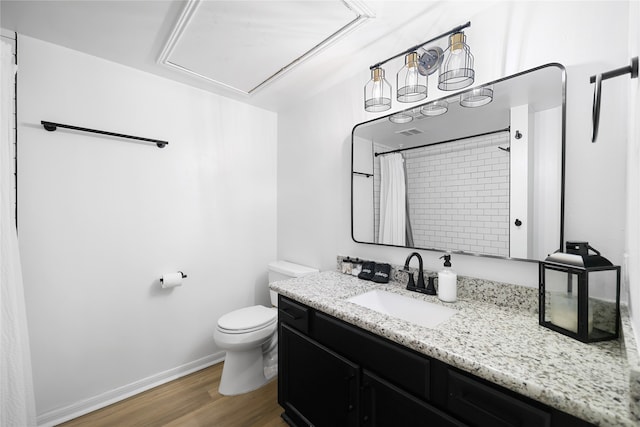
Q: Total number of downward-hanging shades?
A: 3